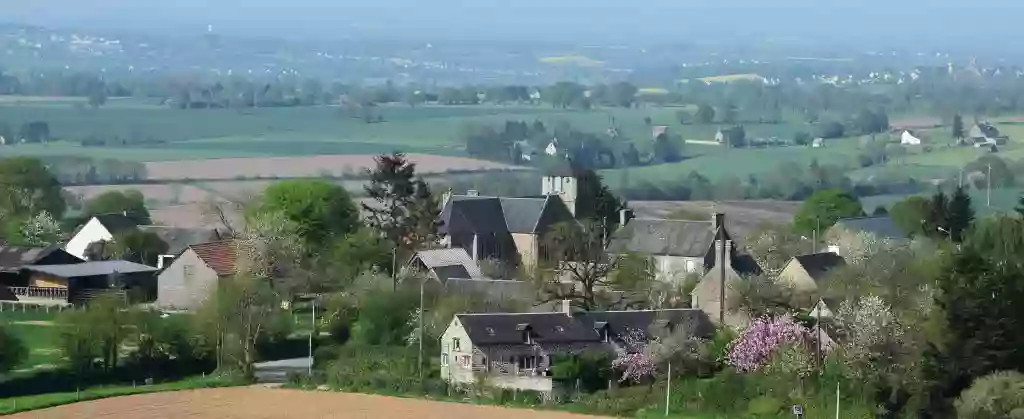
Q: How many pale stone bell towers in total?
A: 1